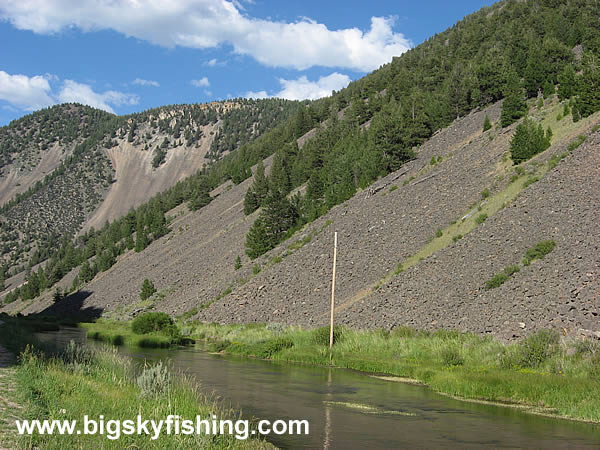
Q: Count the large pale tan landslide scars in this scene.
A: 2